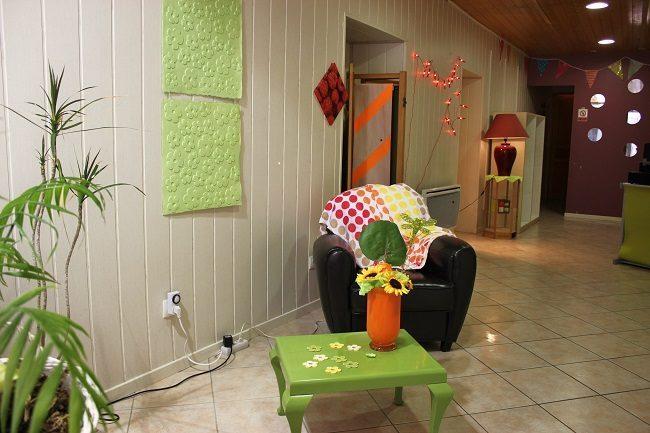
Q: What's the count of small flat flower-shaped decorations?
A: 9